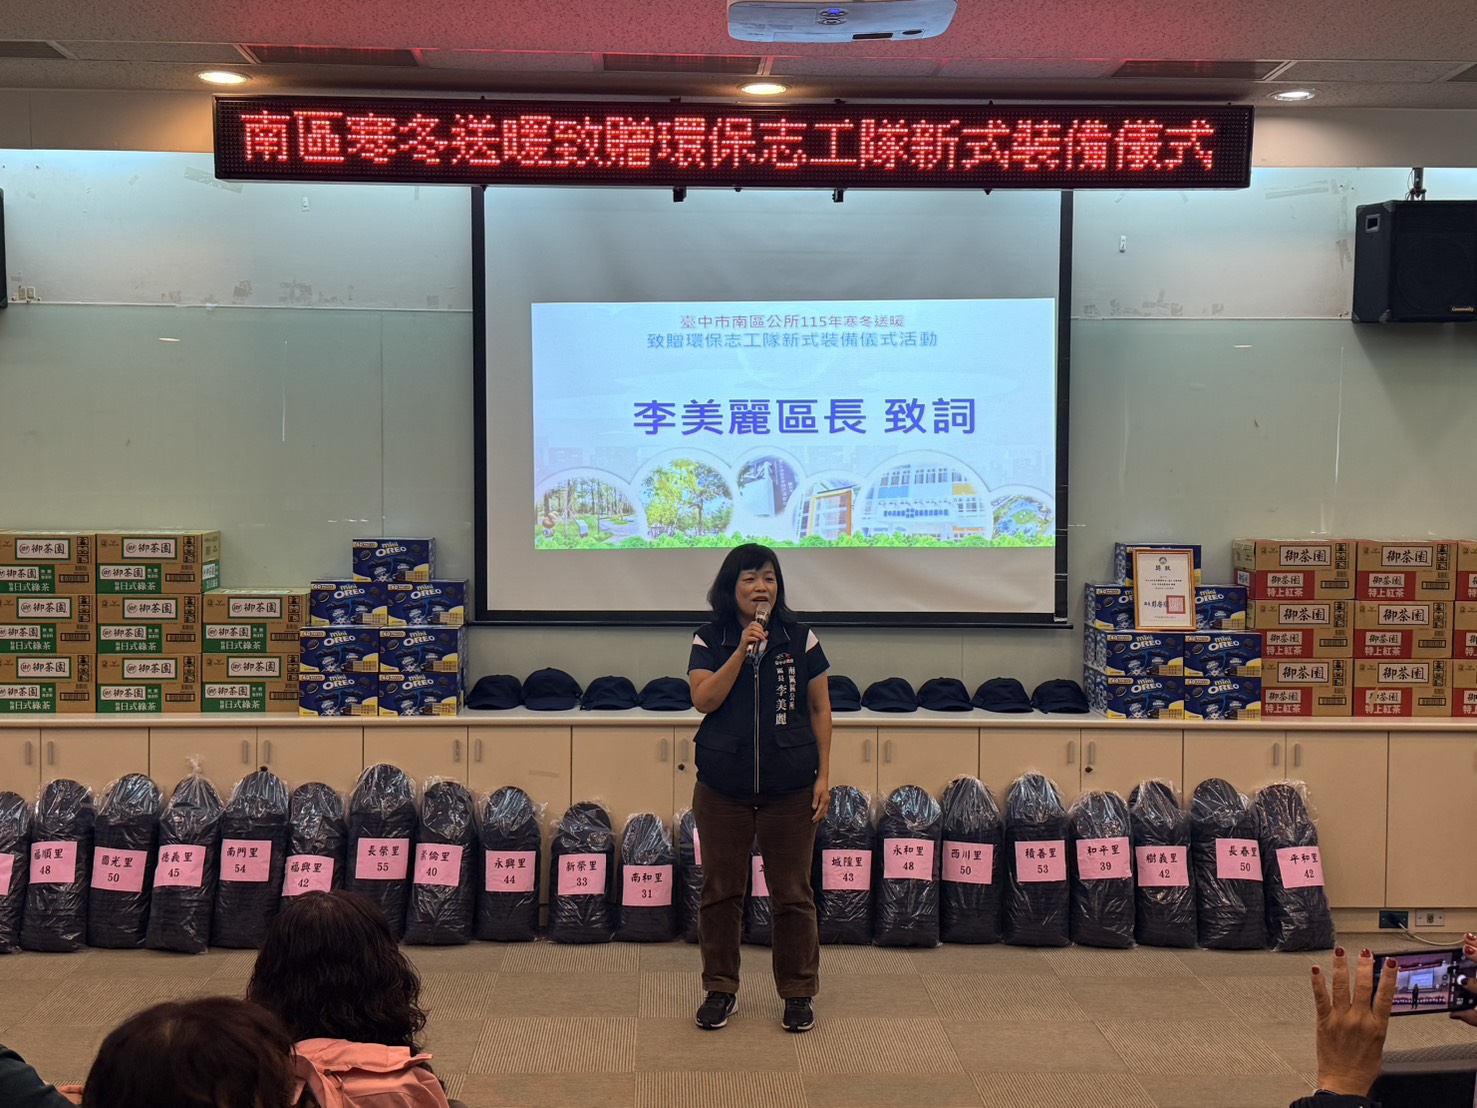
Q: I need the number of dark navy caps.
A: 9